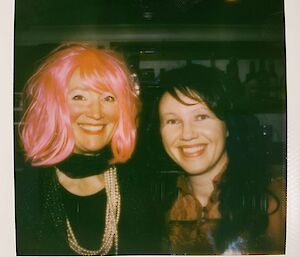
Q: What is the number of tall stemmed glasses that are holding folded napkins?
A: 0